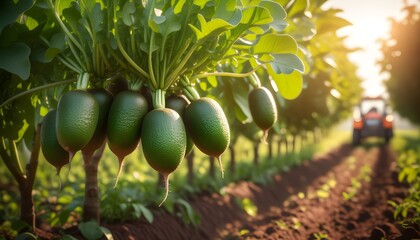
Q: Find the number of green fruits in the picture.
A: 8